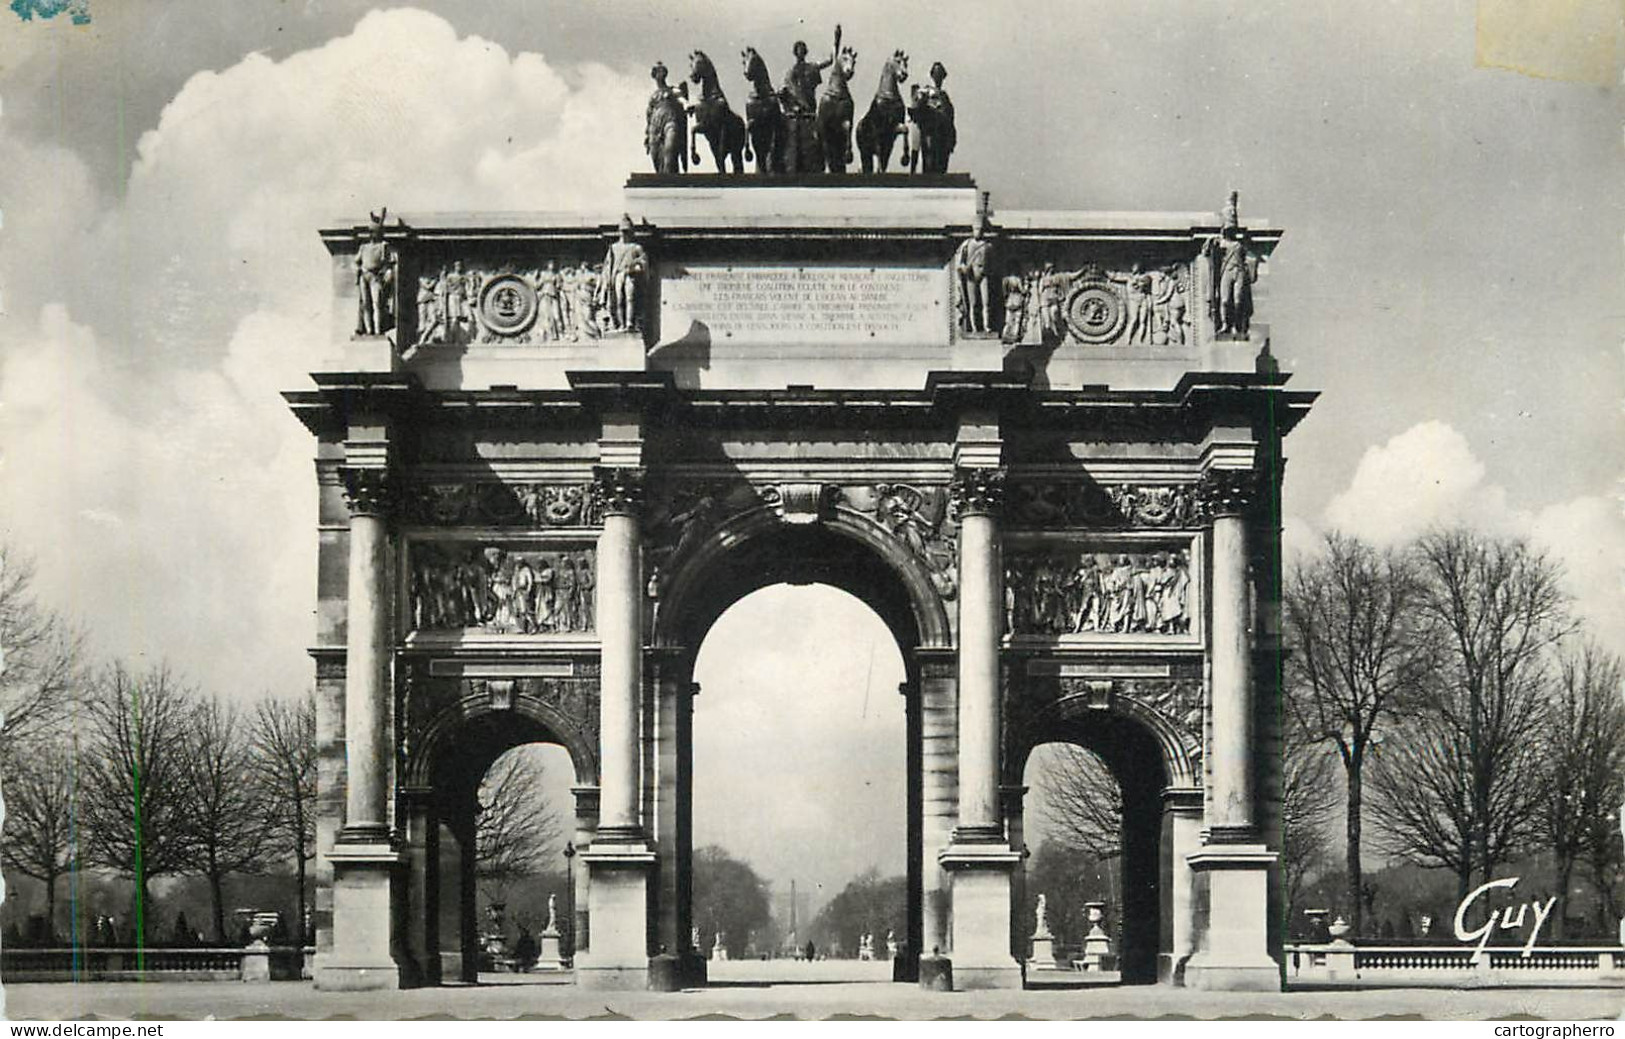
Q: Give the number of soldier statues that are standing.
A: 4